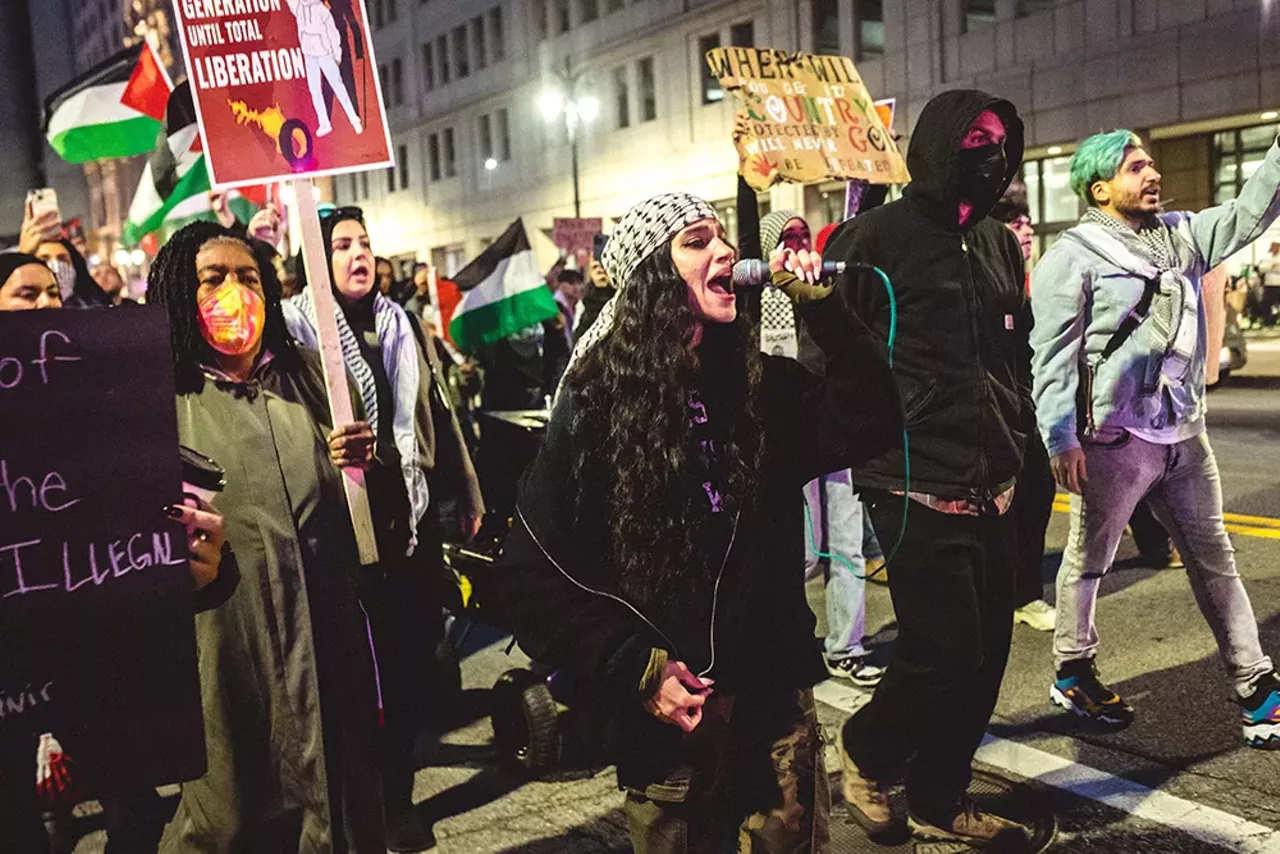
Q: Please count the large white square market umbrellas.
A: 0